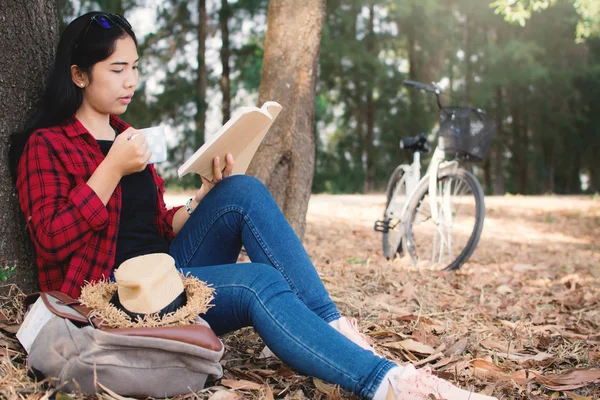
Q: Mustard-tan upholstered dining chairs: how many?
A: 0